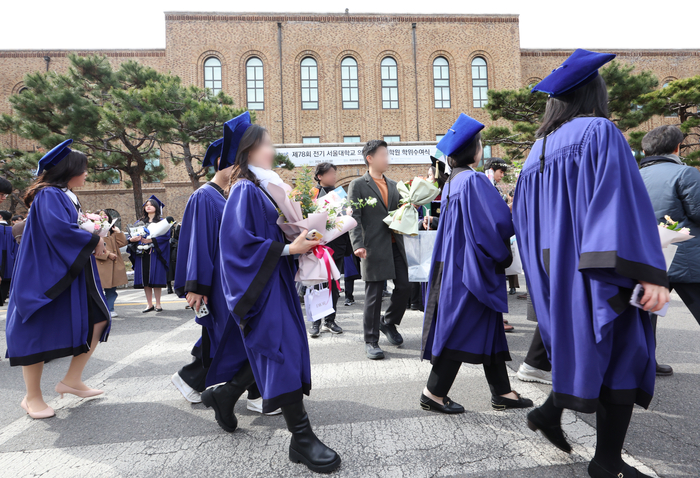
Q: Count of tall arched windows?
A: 7